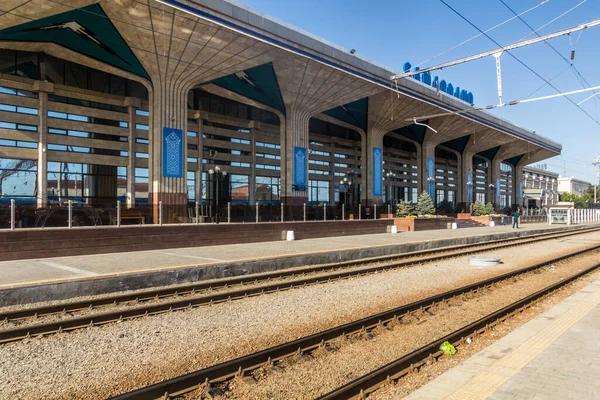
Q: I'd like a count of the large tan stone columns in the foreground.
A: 7